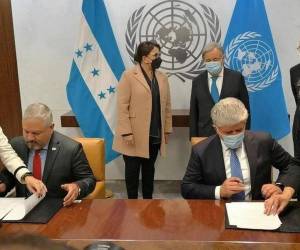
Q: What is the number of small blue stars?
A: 5